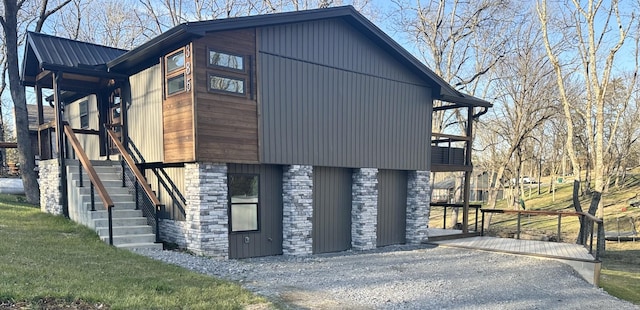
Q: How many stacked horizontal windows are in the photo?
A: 4